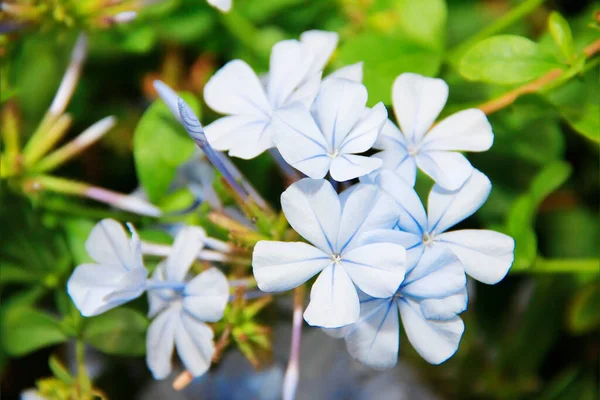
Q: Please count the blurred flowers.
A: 2